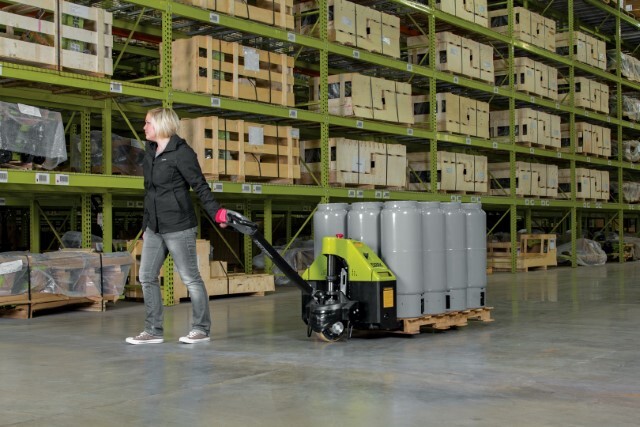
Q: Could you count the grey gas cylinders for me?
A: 6